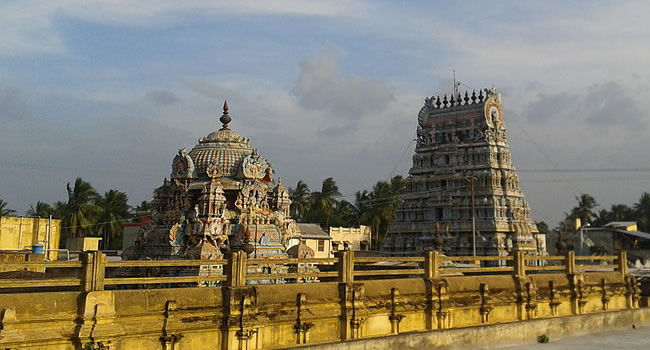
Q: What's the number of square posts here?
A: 7